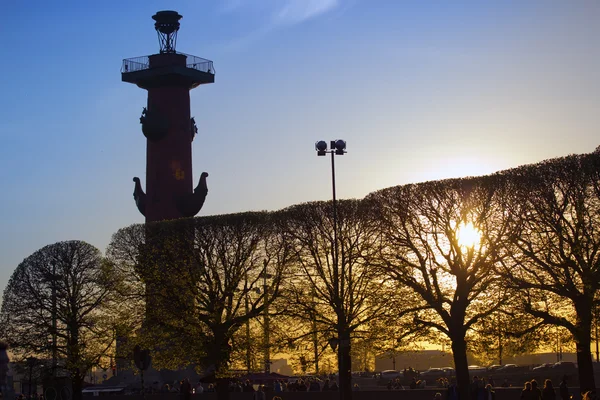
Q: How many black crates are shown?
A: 0